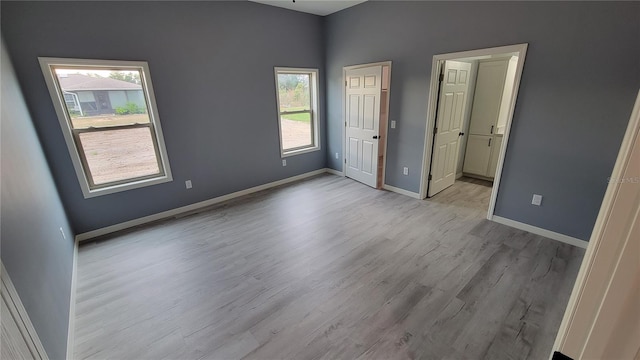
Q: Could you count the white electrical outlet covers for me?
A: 6